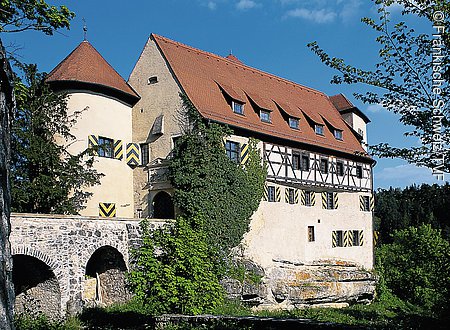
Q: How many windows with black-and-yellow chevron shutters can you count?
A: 11